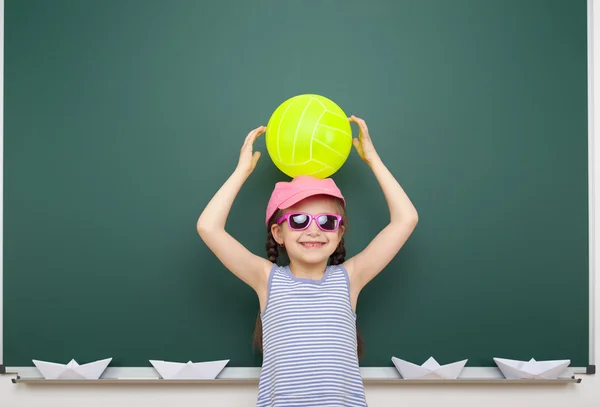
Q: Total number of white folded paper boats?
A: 4